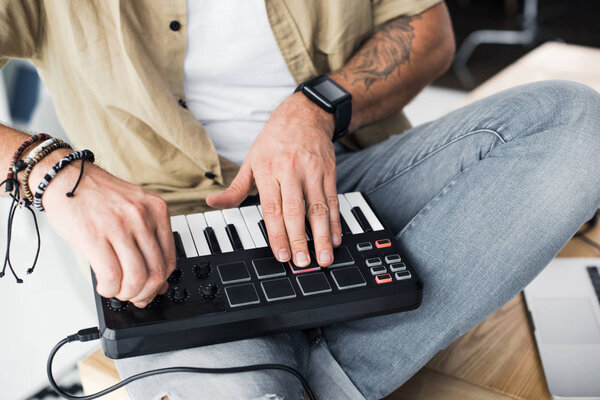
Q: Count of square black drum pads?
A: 8